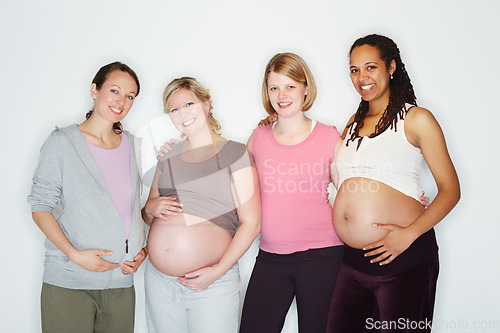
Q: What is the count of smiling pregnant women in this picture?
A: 4